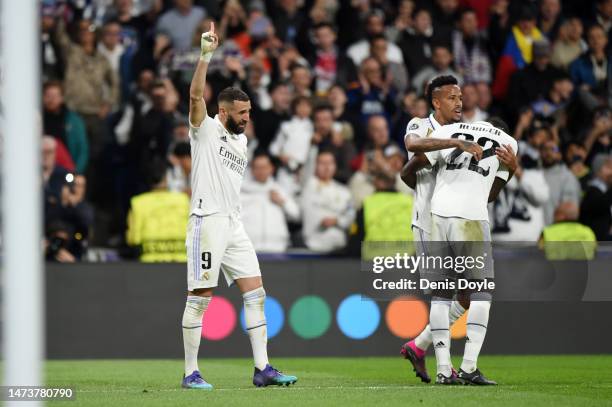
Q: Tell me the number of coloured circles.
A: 6